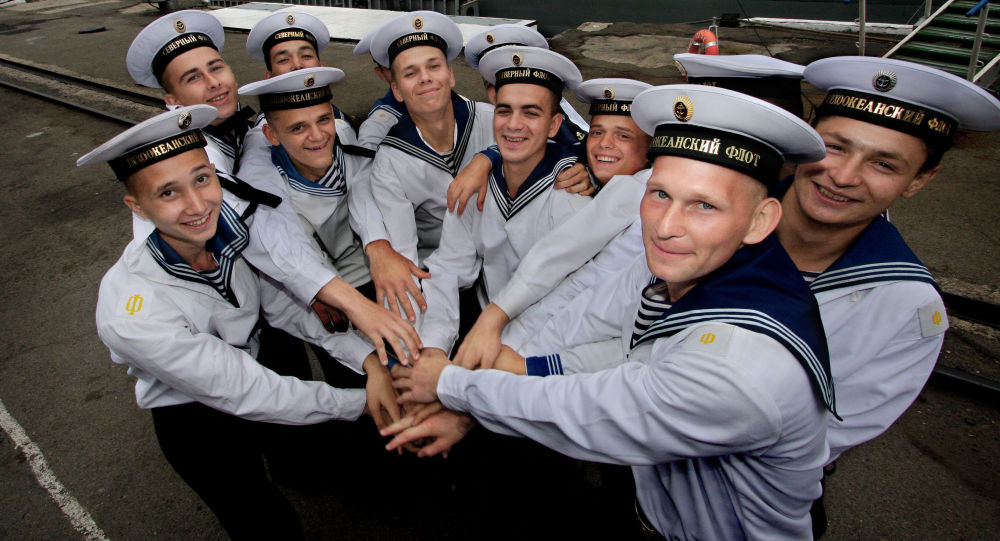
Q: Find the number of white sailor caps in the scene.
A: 12